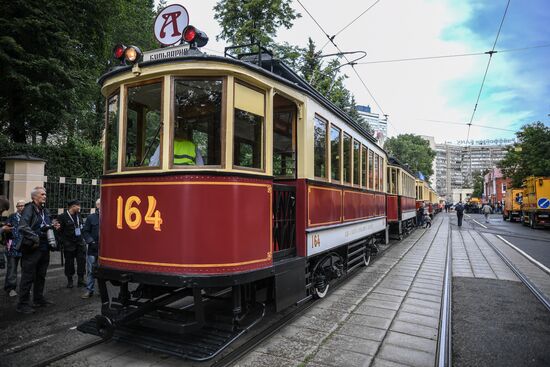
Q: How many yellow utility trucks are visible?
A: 2